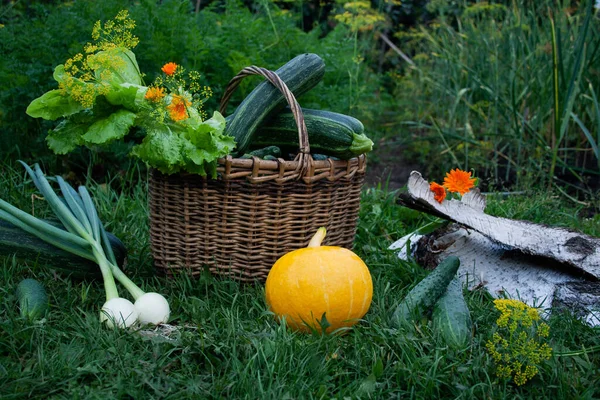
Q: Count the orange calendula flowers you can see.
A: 5